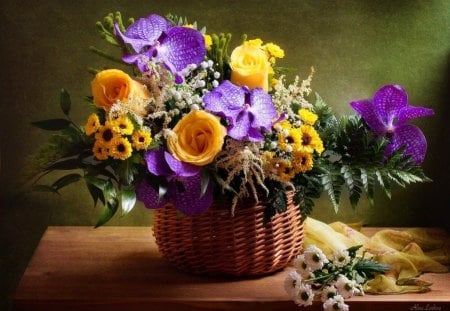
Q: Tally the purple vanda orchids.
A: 4